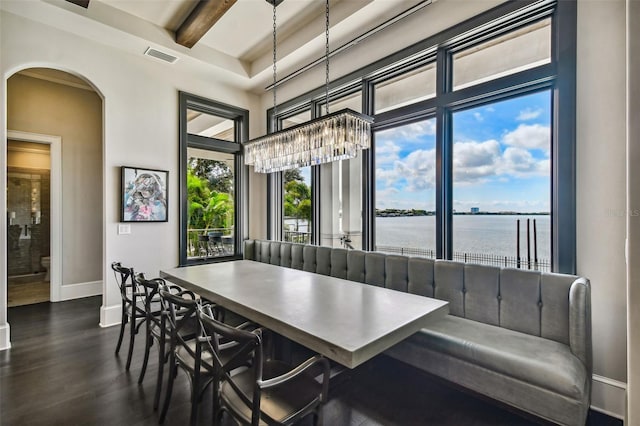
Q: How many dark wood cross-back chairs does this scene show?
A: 4